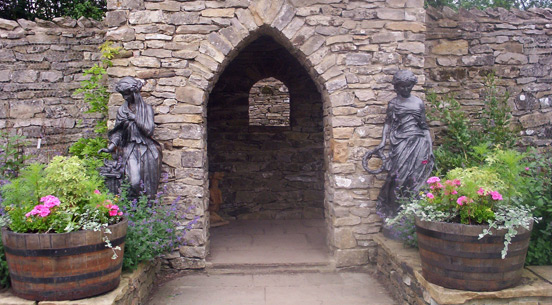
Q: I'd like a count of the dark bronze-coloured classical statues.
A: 2